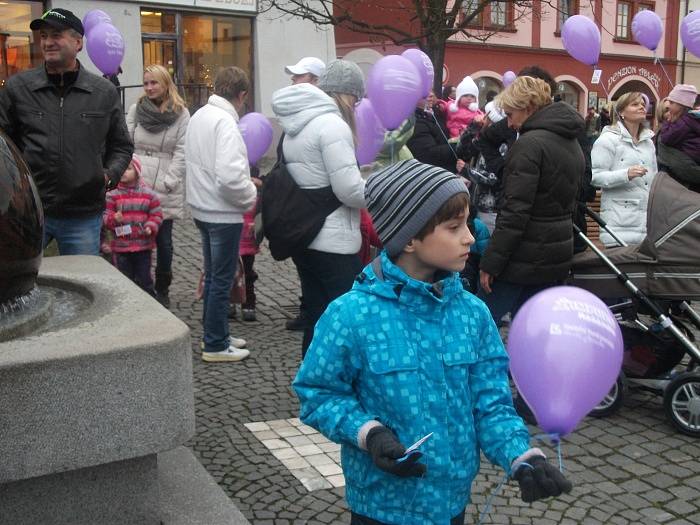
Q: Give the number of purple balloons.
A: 12